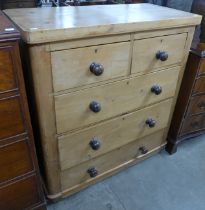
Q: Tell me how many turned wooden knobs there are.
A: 8